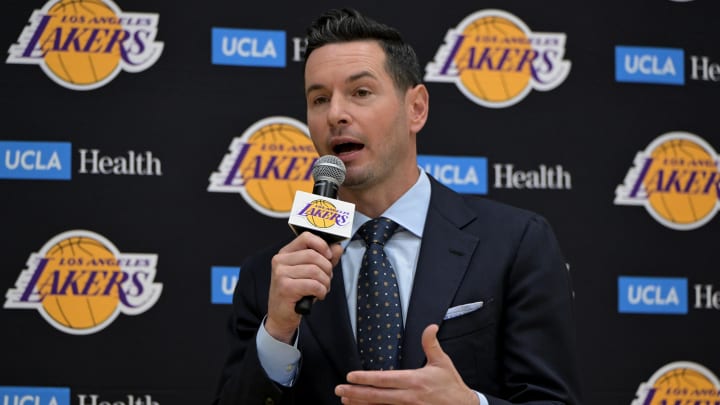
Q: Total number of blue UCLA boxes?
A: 7